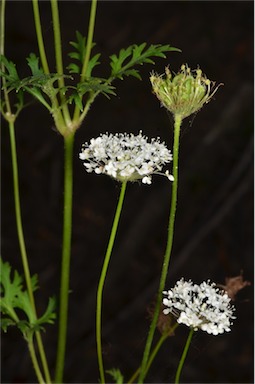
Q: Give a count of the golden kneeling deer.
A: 0